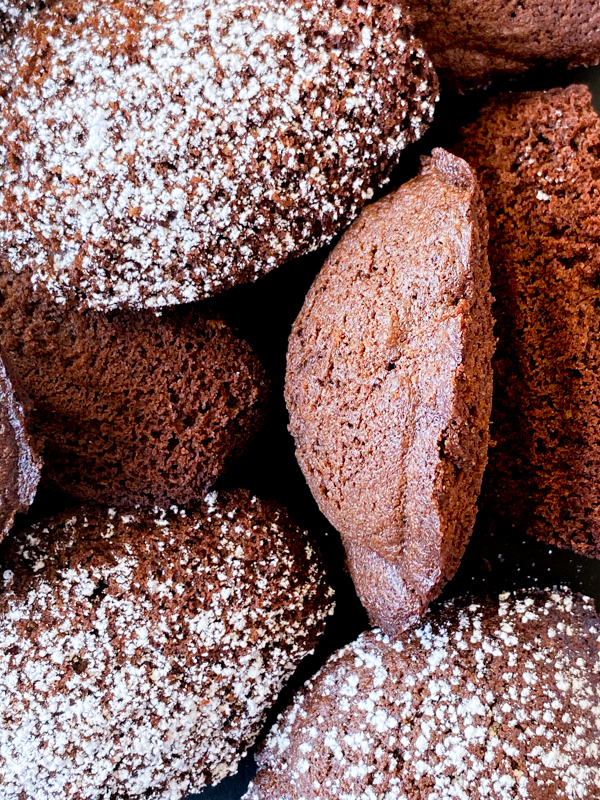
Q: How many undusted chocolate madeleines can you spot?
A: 5